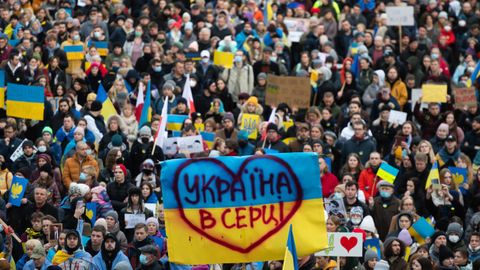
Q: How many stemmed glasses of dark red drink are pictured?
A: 0